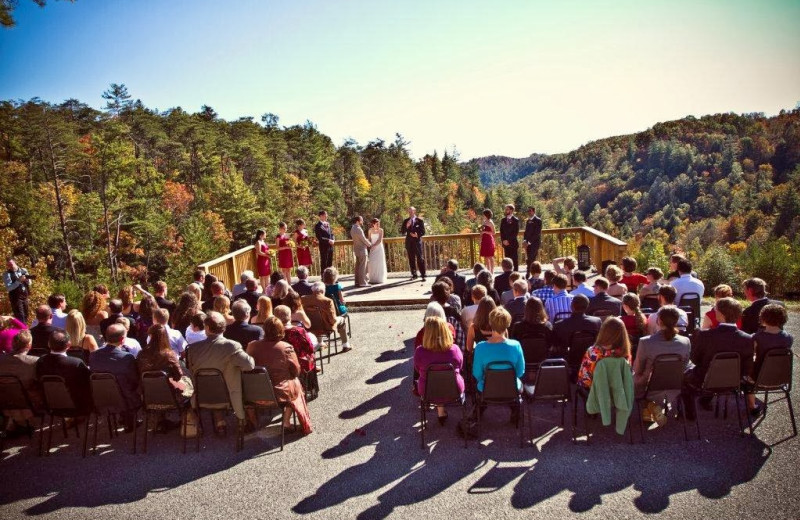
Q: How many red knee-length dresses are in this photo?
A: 4